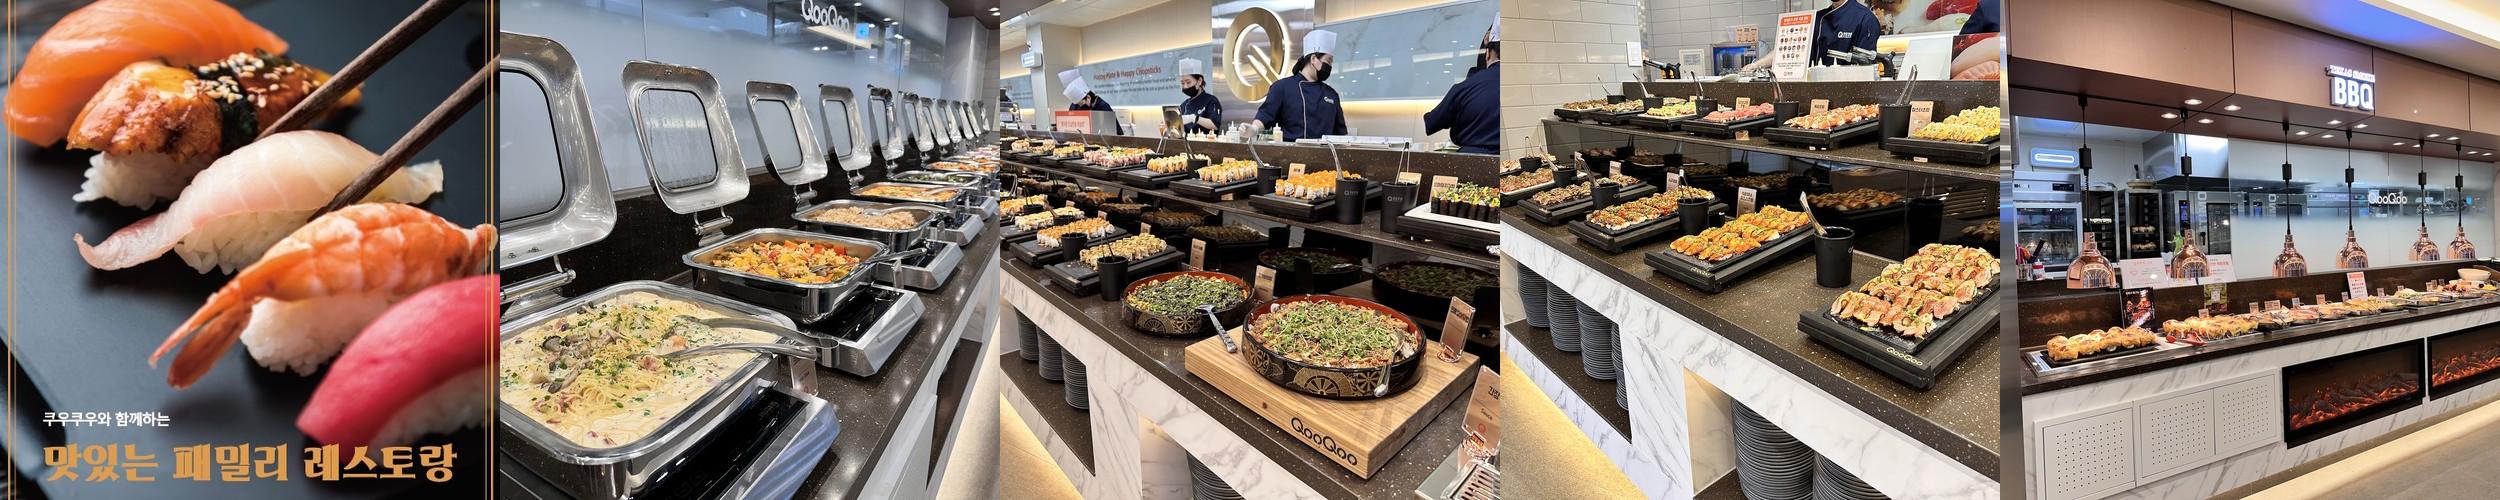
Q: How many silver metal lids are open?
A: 11